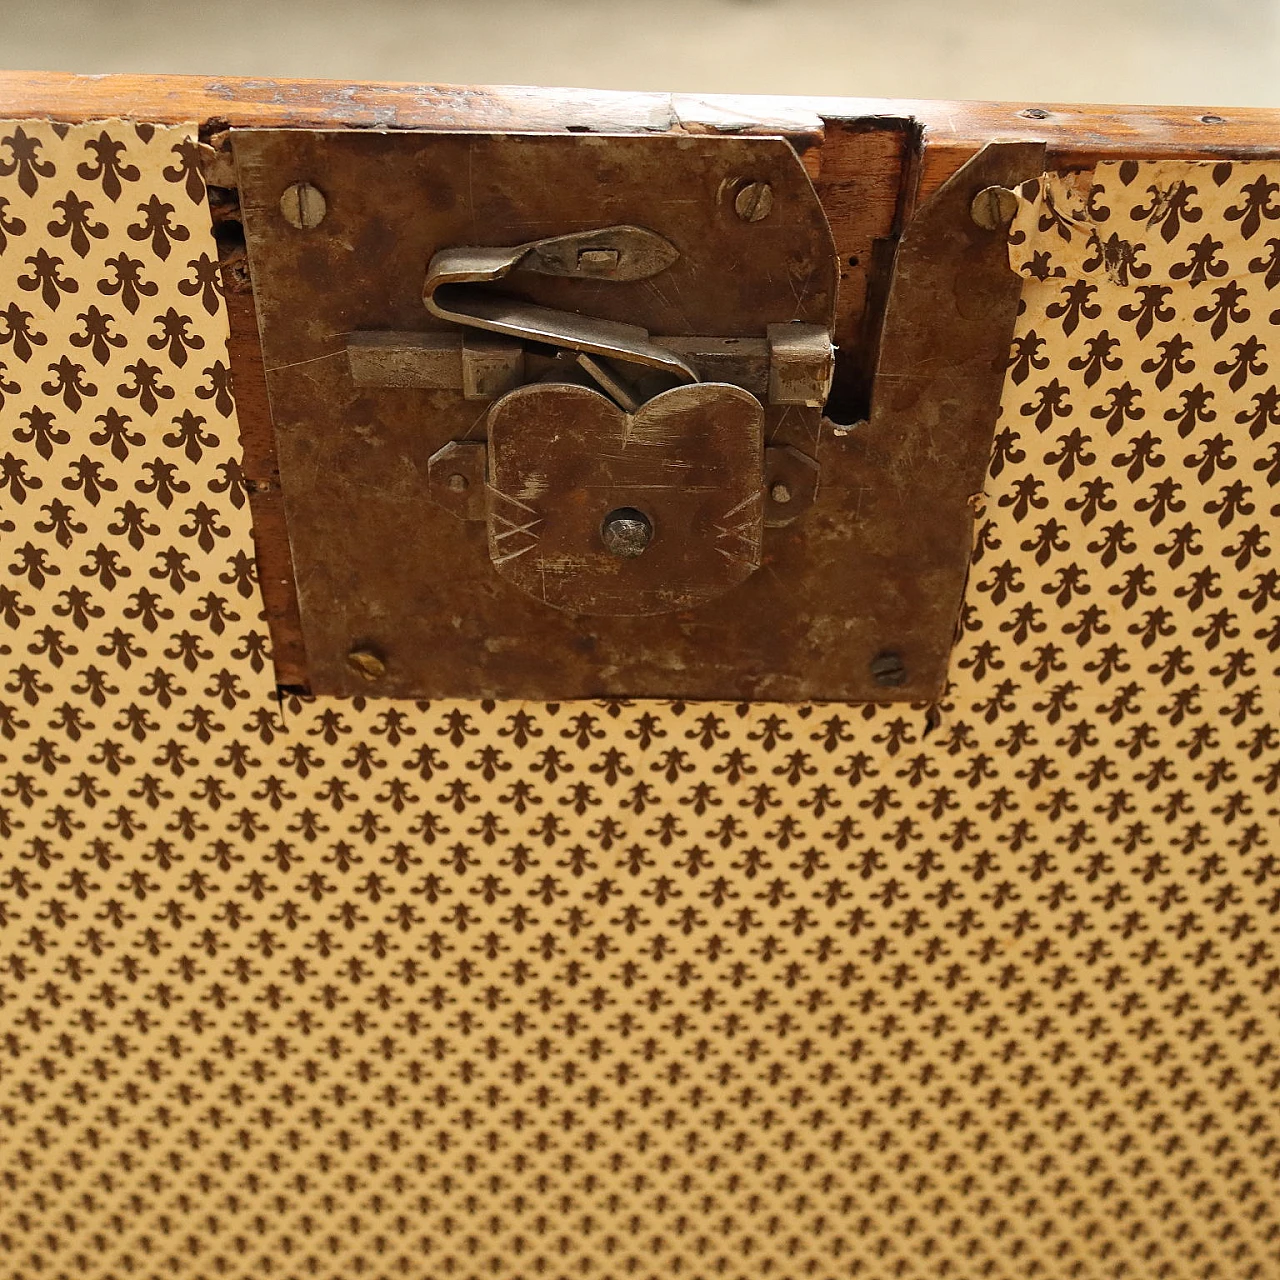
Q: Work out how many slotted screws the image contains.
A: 5